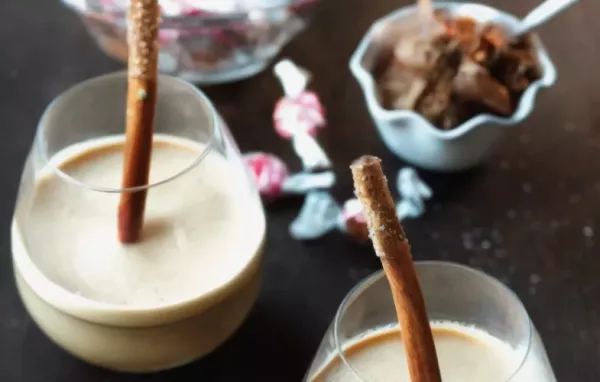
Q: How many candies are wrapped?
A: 3